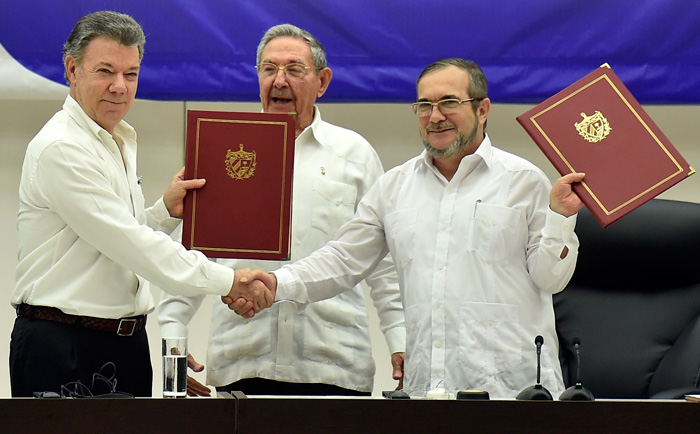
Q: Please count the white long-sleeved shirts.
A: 3